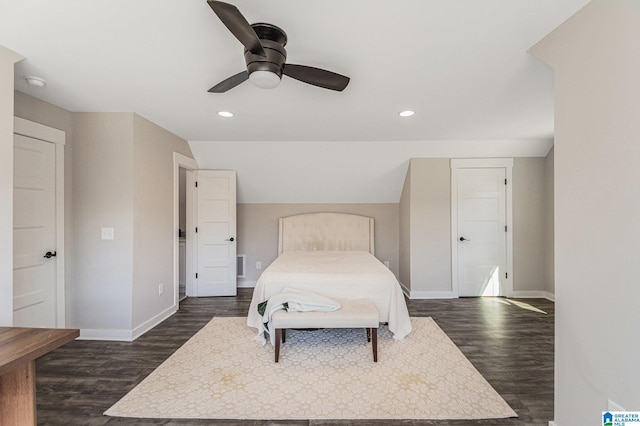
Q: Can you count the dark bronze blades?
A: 3